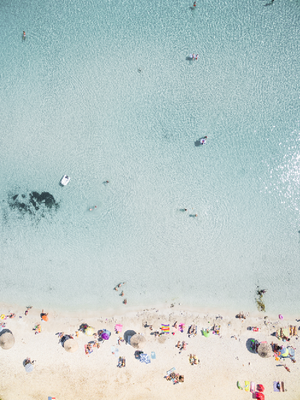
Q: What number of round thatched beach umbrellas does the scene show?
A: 4